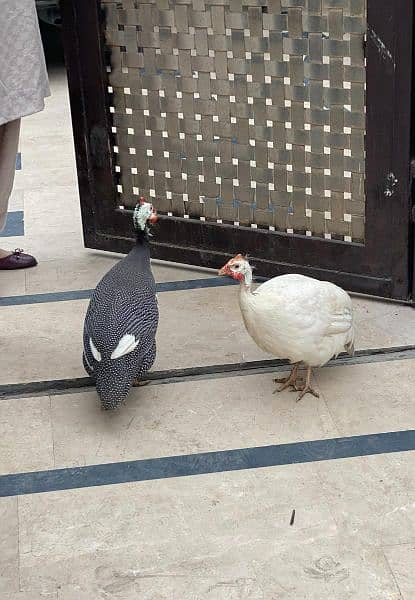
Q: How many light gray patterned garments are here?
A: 1